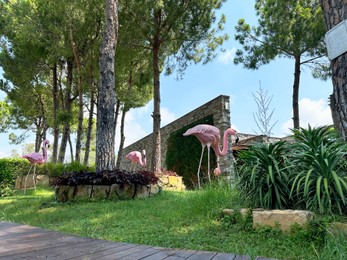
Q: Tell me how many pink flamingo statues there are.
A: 4